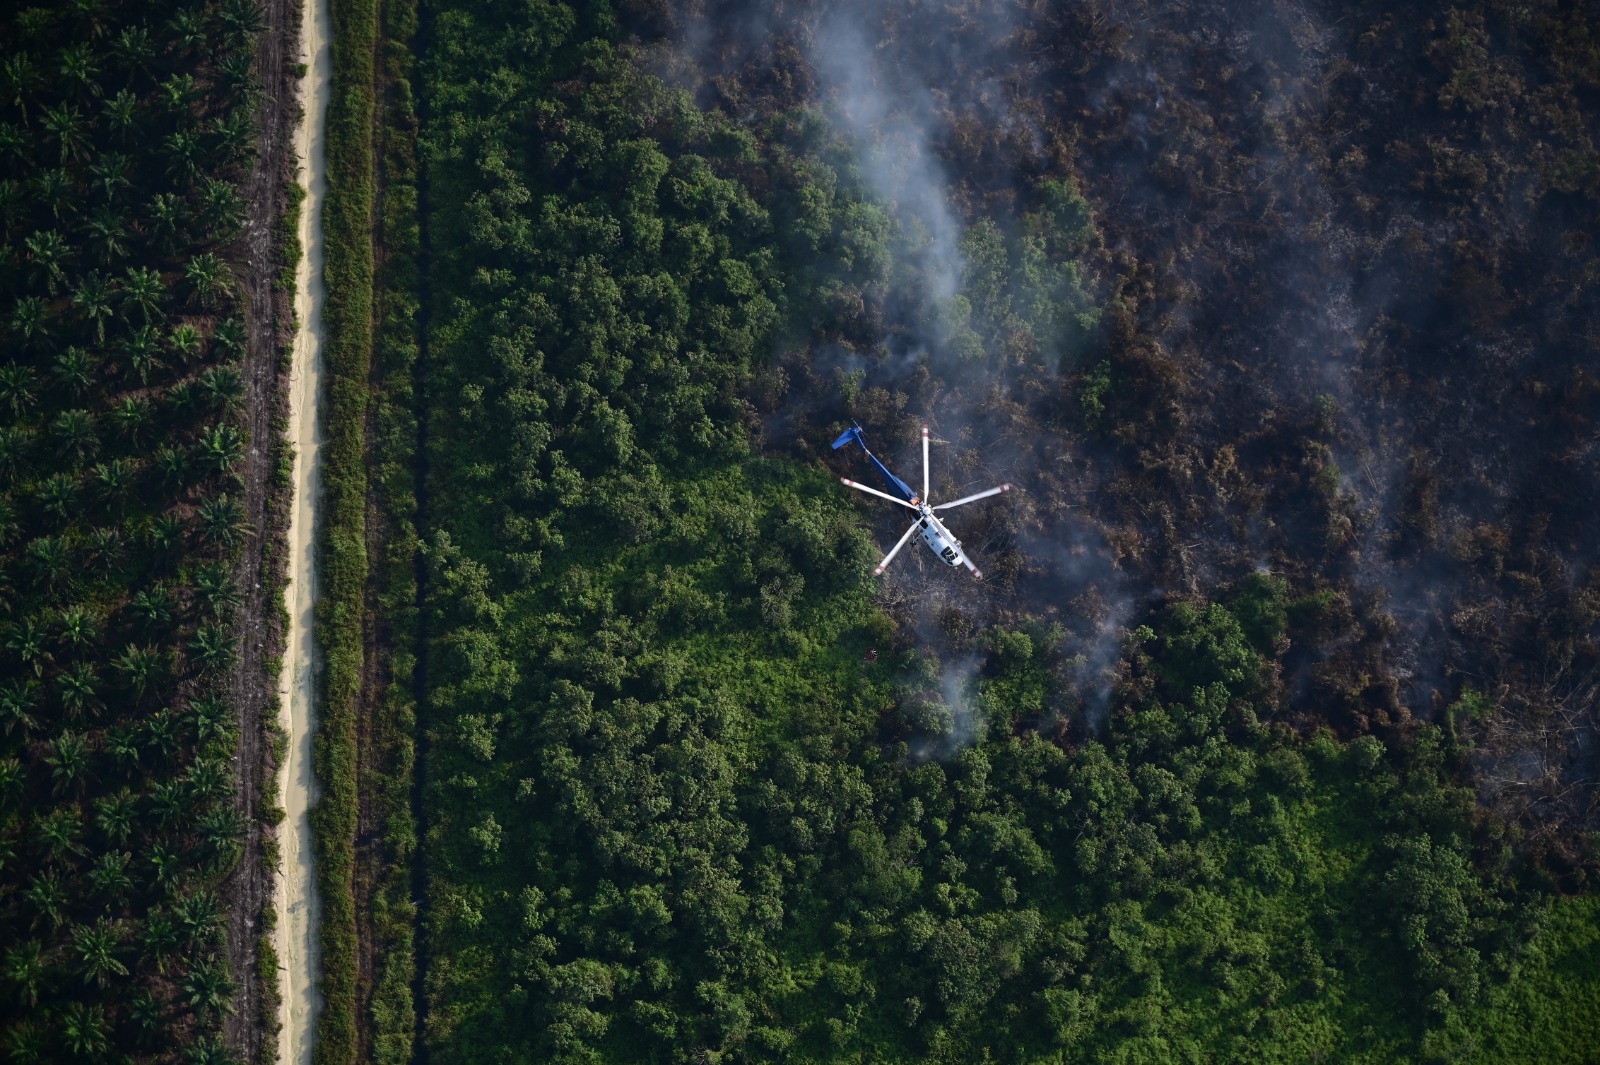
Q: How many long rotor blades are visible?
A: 5